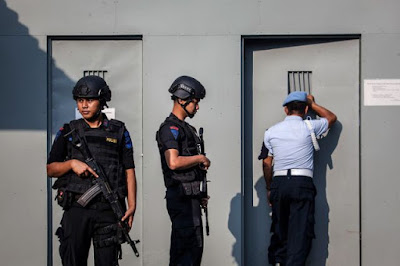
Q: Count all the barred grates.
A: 2